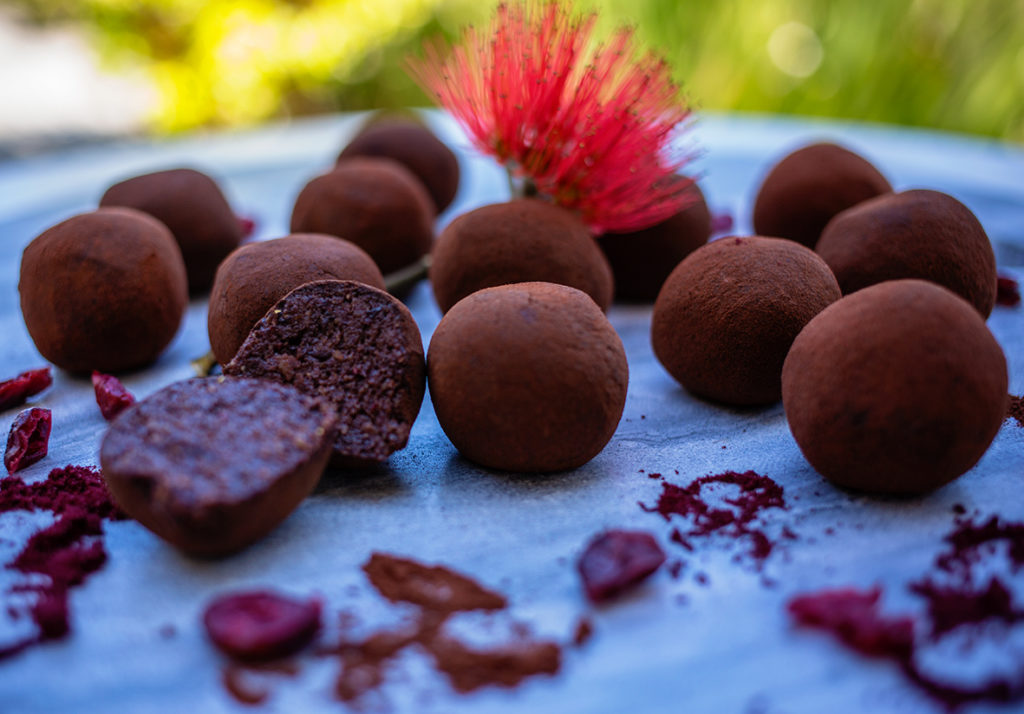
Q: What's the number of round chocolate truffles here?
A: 12